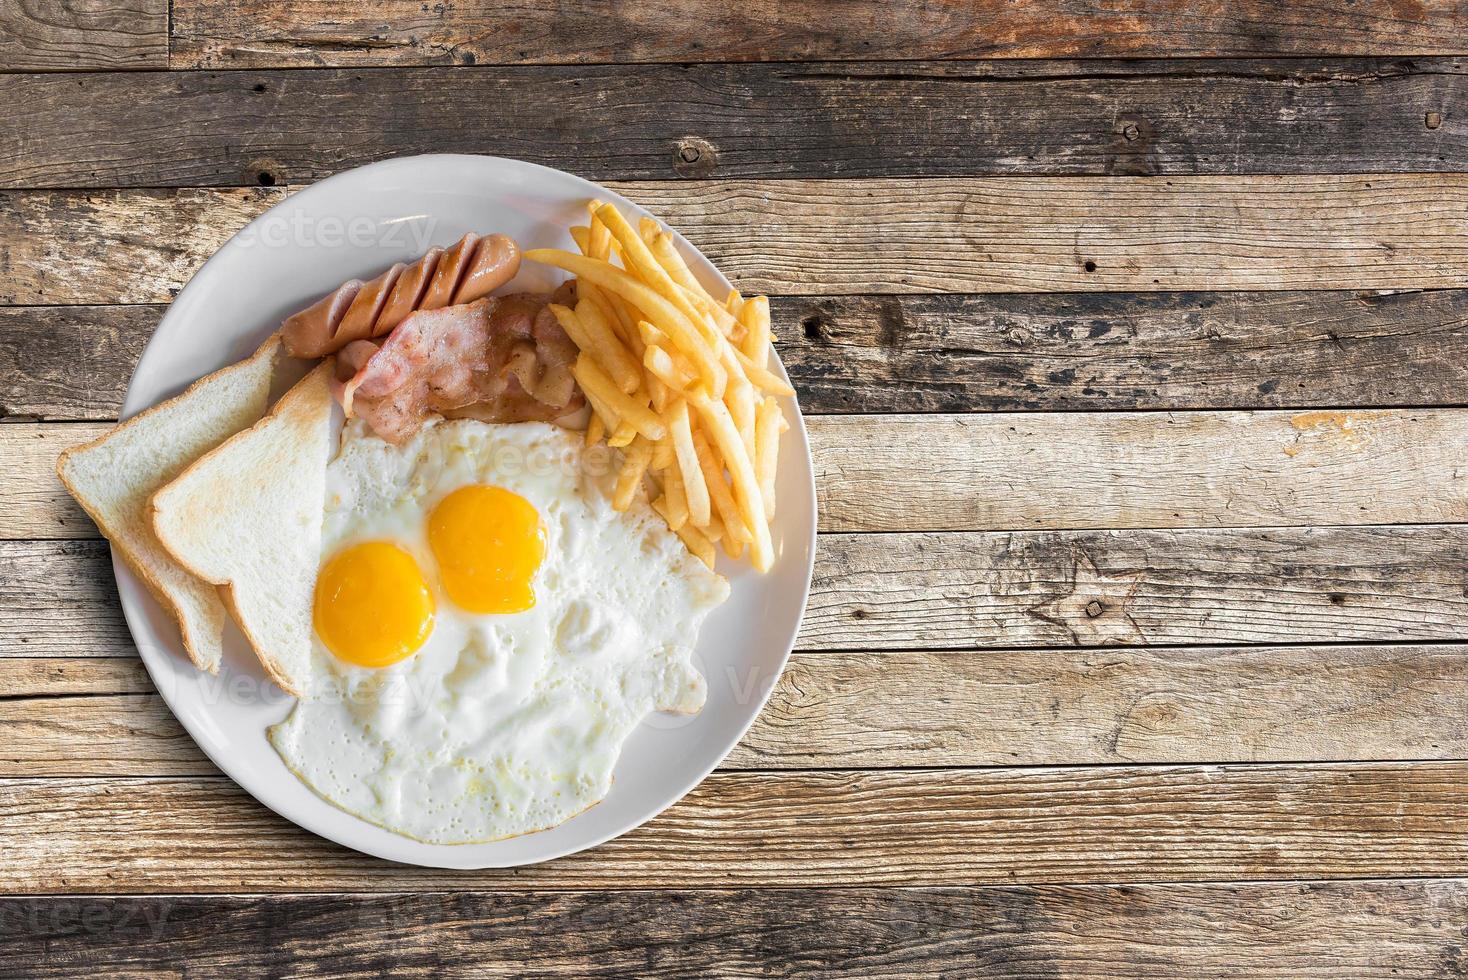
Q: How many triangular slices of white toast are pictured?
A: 2